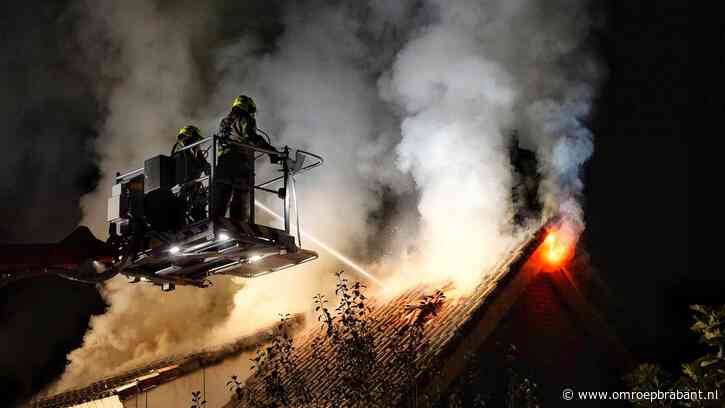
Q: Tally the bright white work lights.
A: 3